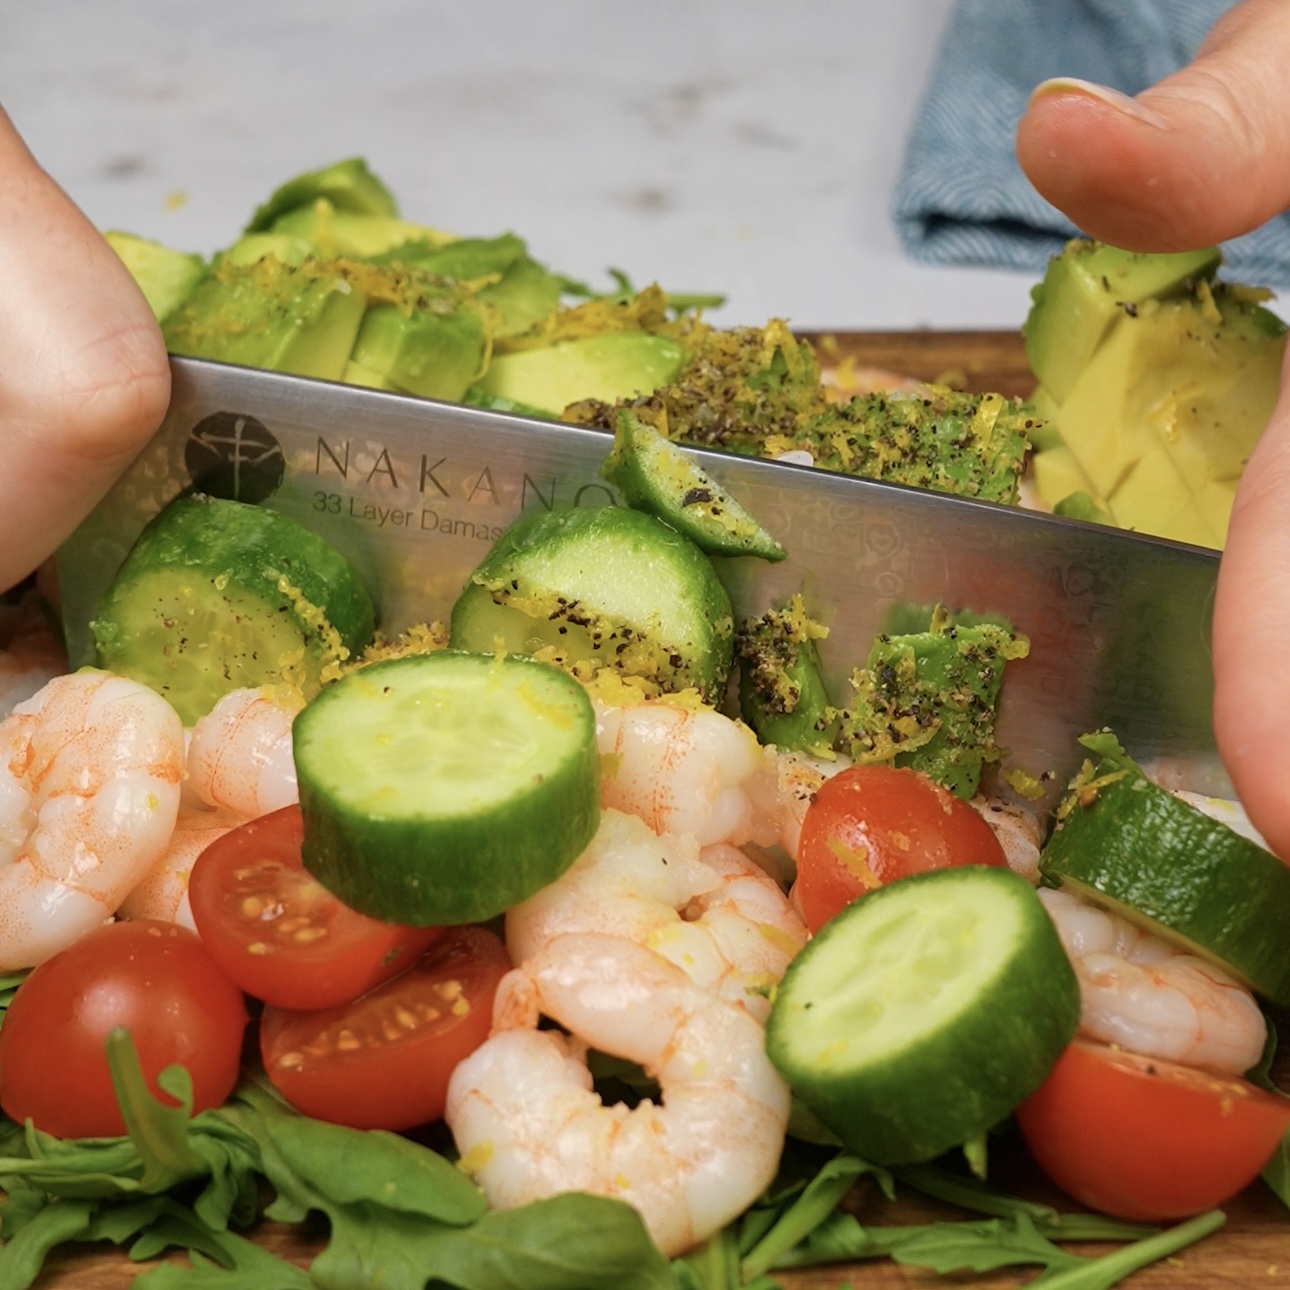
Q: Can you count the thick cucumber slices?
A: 5